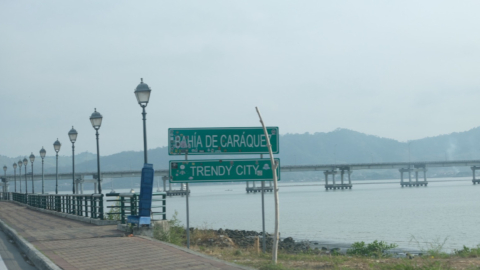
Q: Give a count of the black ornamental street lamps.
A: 10